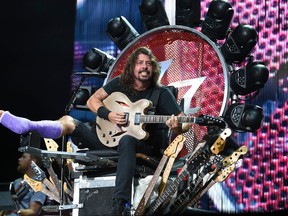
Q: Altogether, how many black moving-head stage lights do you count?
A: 9